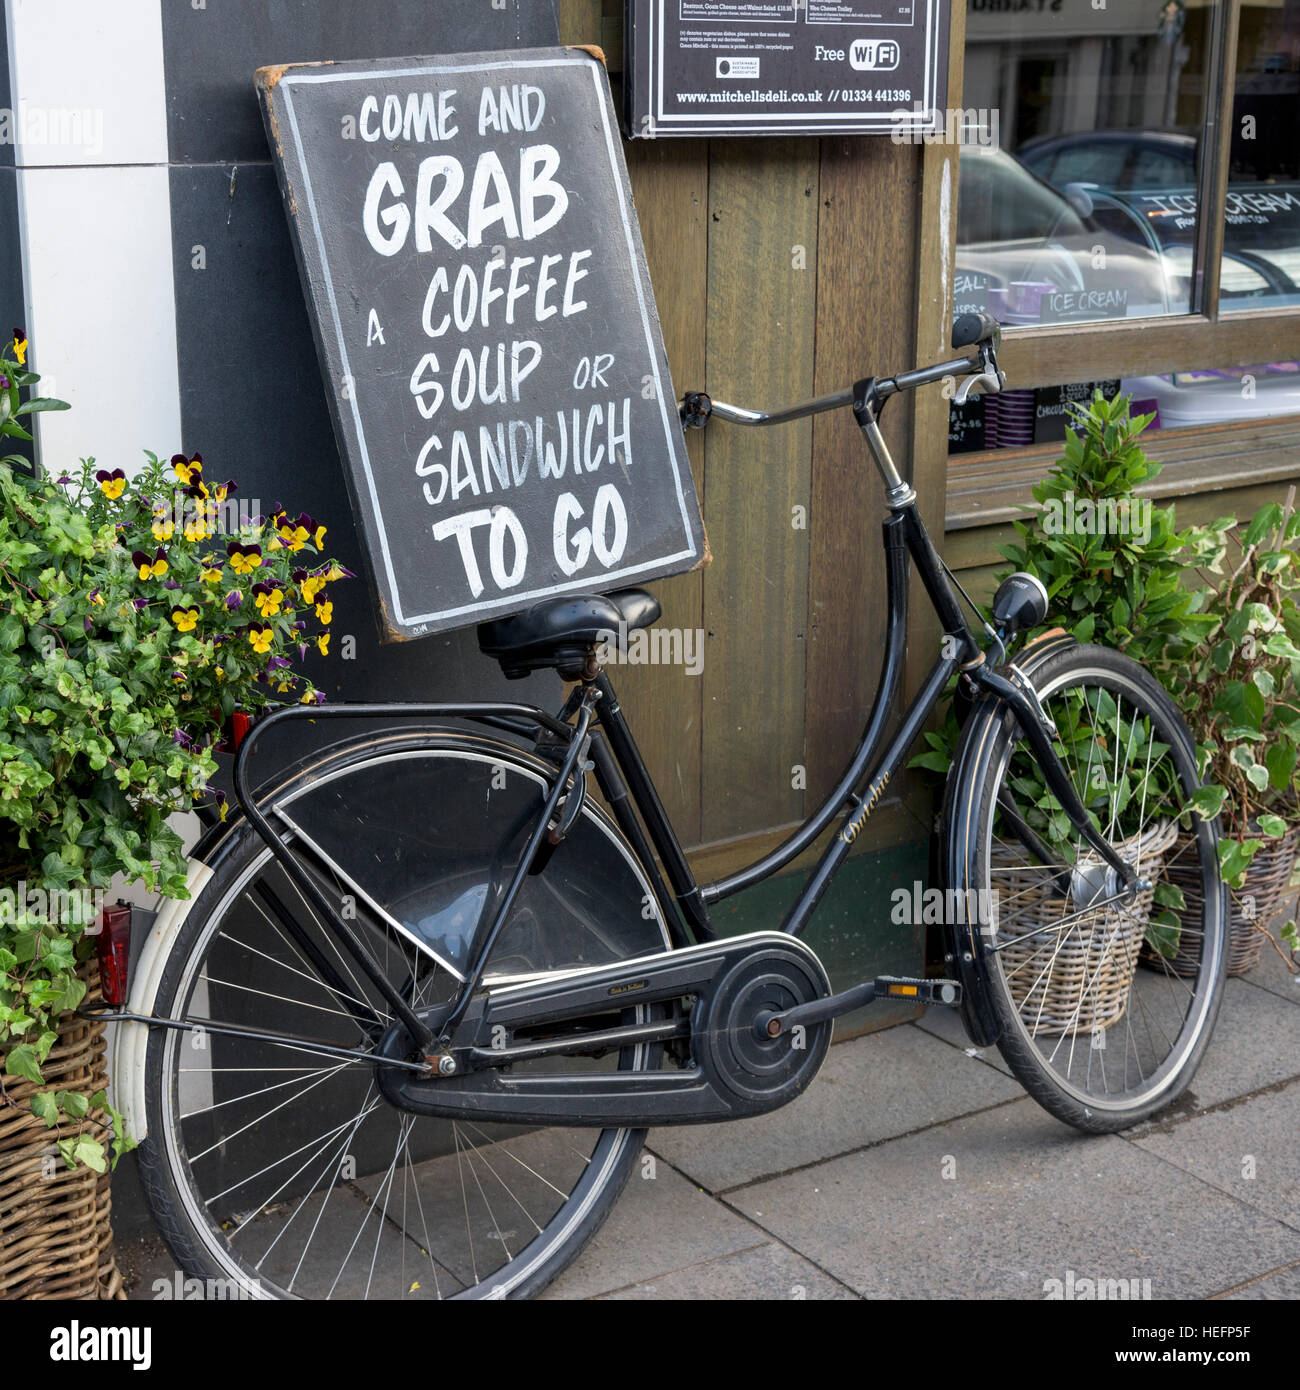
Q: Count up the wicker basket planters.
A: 3